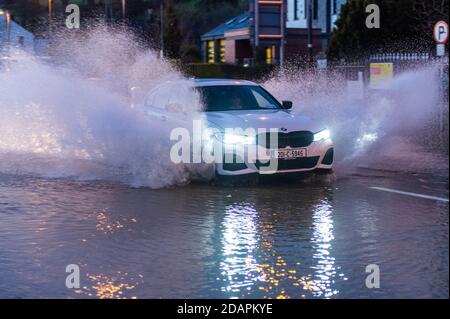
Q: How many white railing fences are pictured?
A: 1